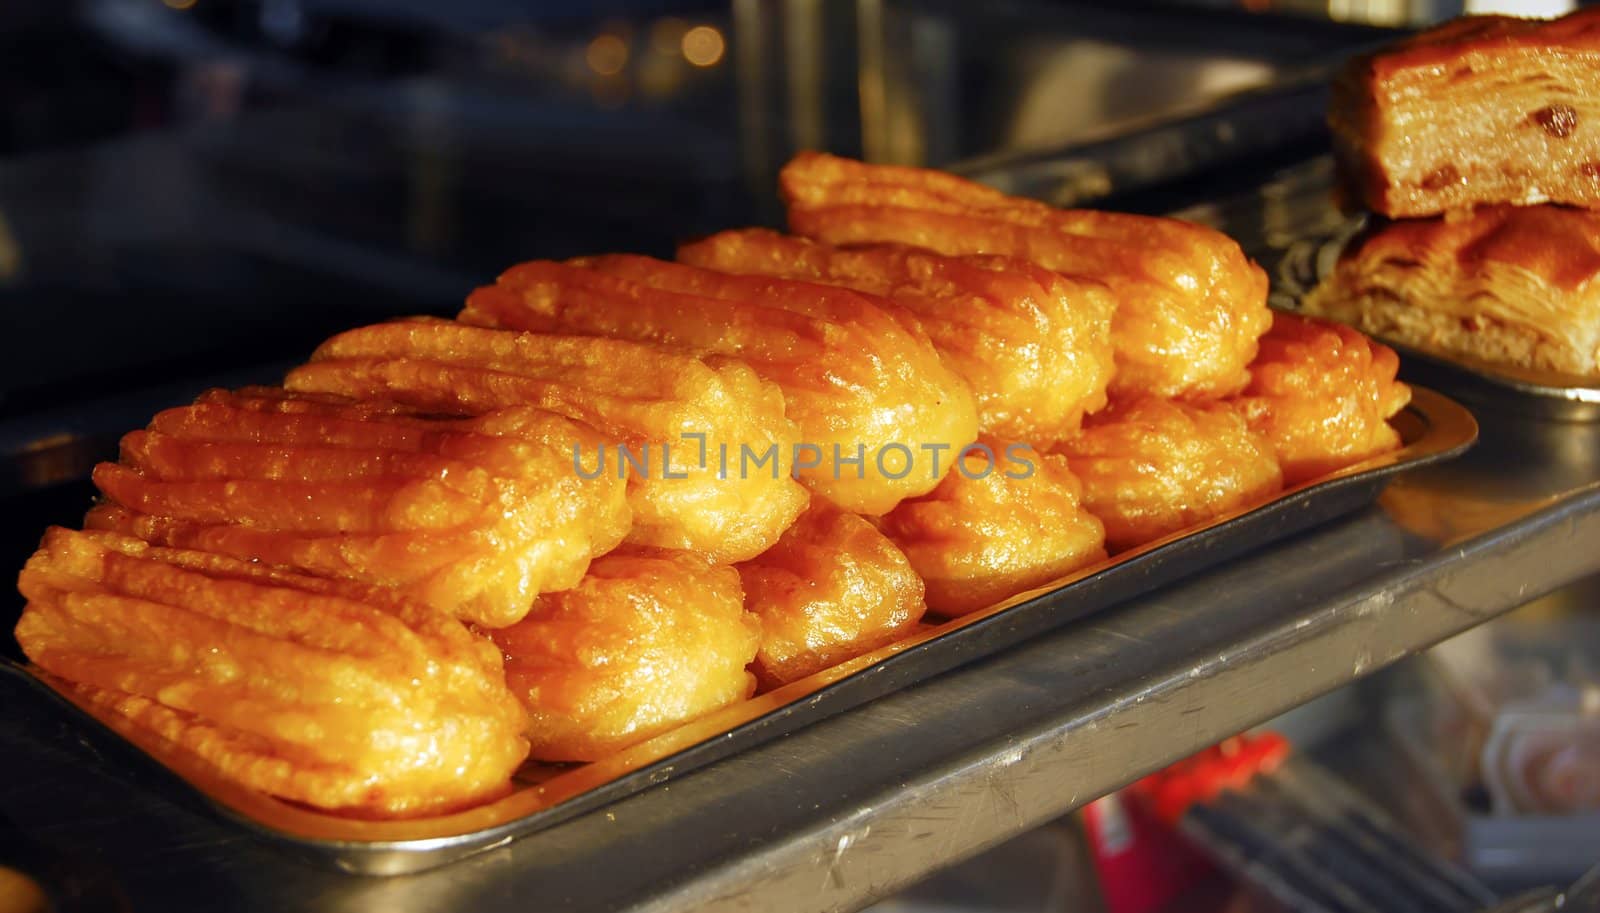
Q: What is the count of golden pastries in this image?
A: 11